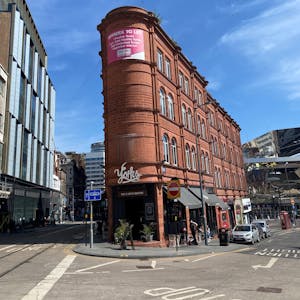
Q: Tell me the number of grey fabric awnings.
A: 3